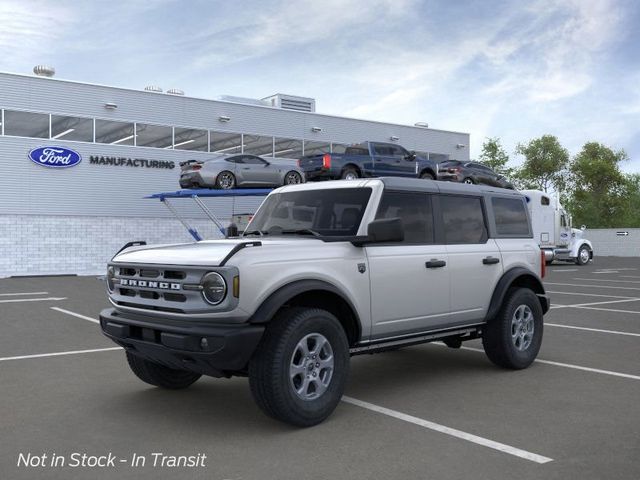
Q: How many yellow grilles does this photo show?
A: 0